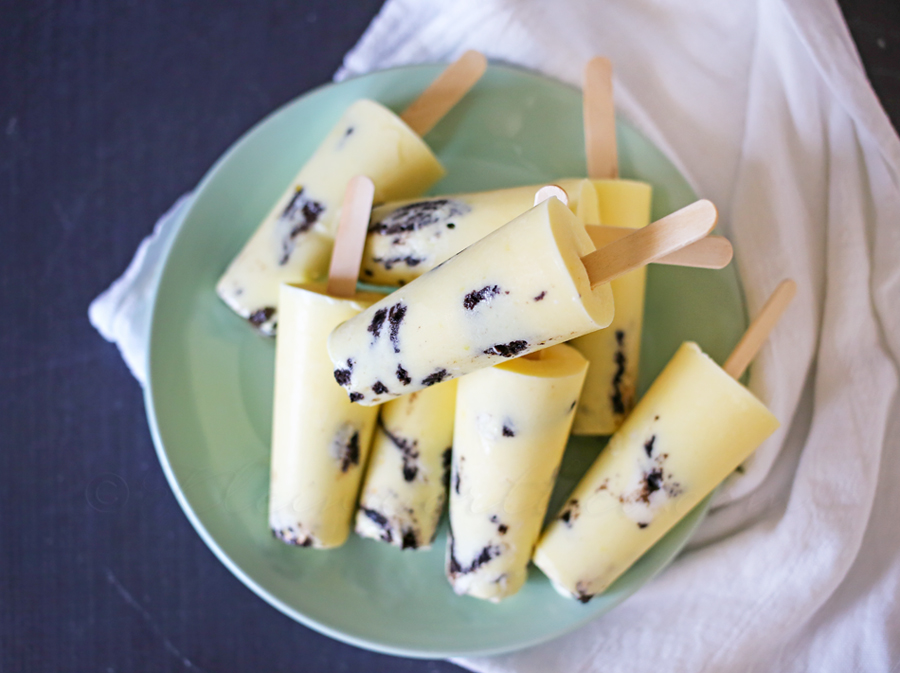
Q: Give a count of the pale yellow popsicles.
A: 8